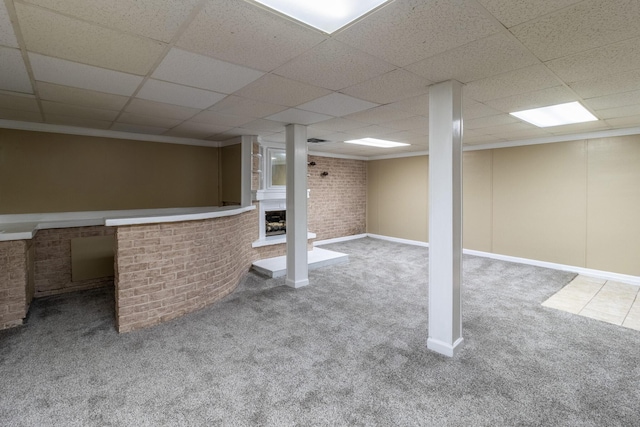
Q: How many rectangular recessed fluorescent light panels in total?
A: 3